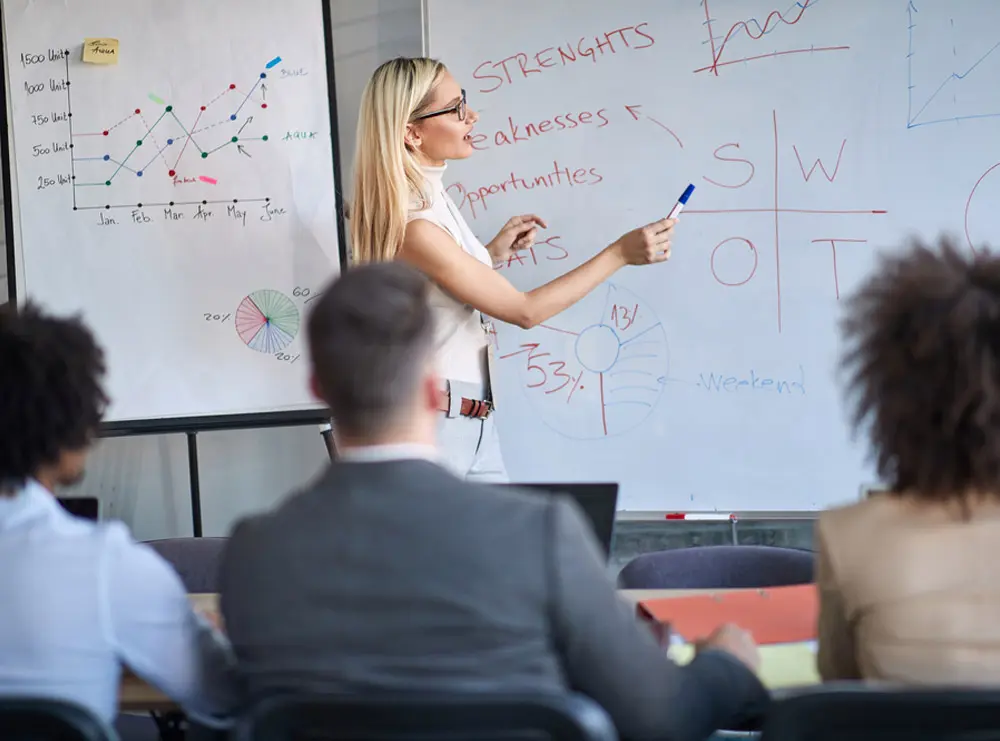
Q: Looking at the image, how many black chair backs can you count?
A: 3